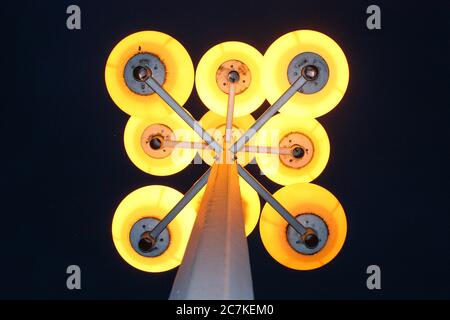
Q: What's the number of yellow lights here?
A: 9